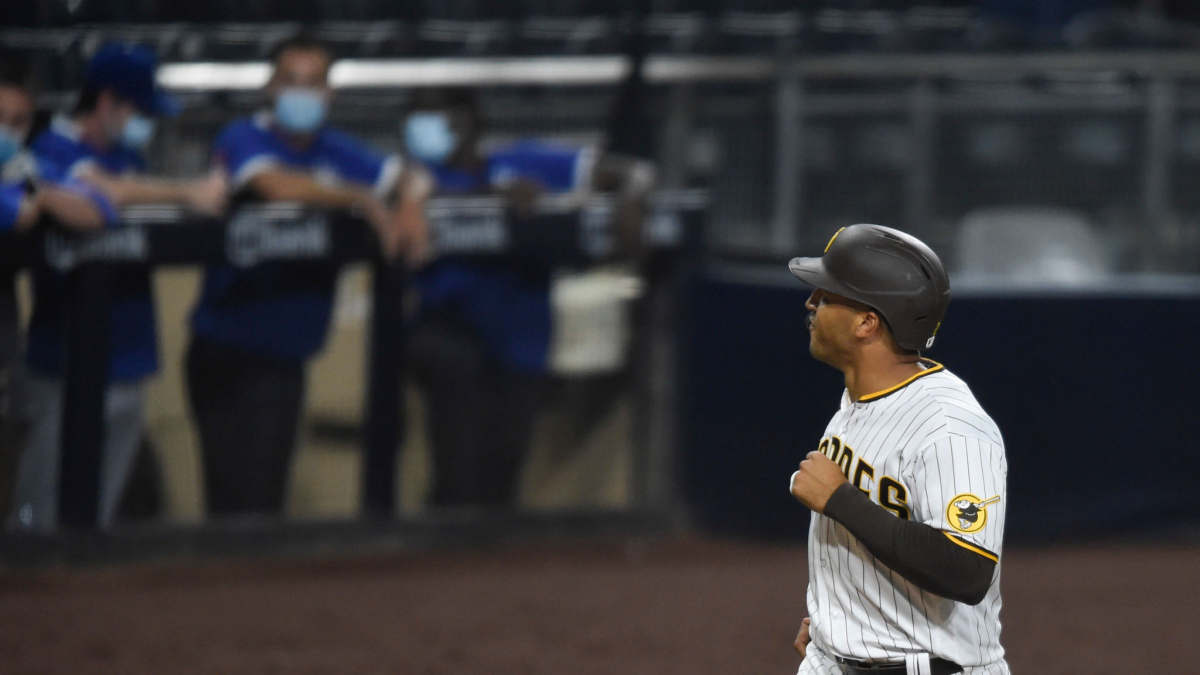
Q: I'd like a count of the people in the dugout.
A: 4